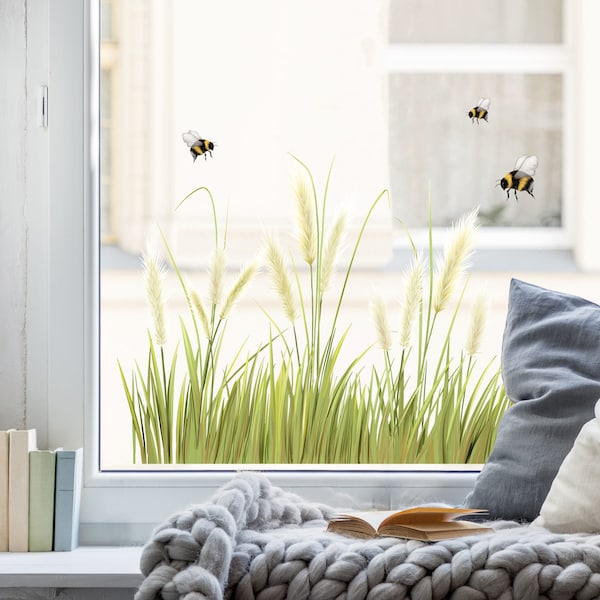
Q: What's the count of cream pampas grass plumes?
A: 11